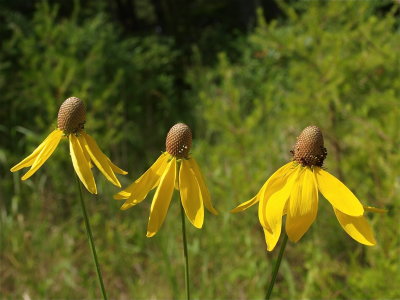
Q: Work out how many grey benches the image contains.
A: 0